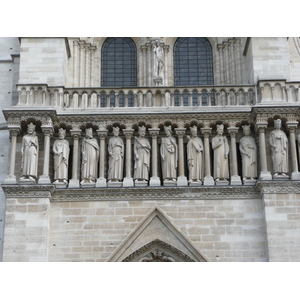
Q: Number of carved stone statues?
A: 11